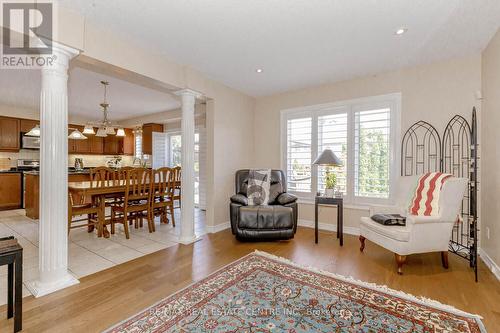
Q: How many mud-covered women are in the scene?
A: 0